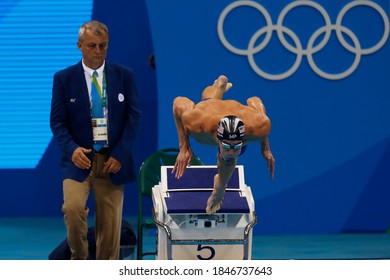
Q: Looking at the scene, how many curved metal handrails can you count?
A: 2